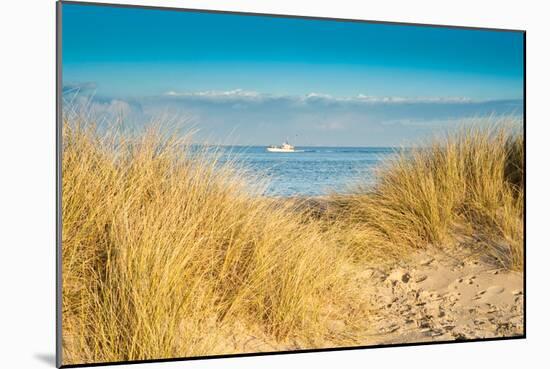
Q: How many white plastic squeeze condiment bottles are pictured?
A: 0